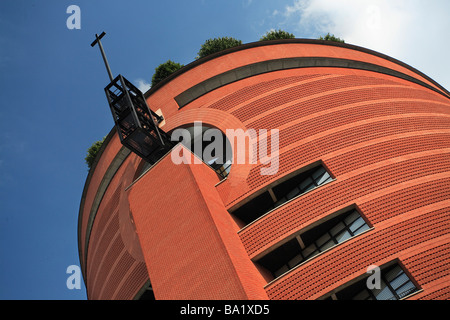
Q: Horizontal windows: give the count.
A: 3